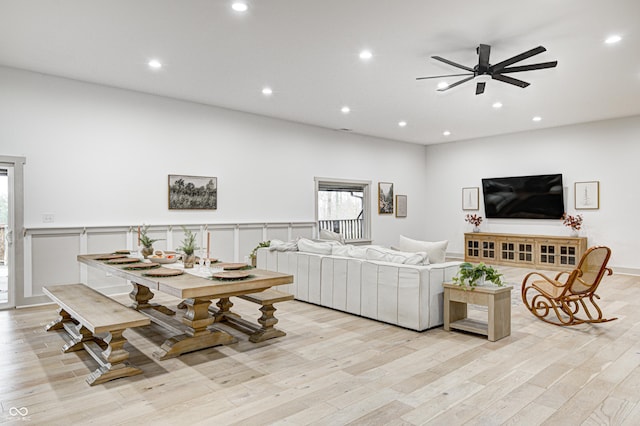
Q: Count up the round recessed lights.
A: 11